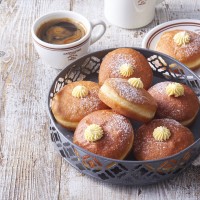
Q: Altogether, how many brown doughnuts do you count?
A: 7